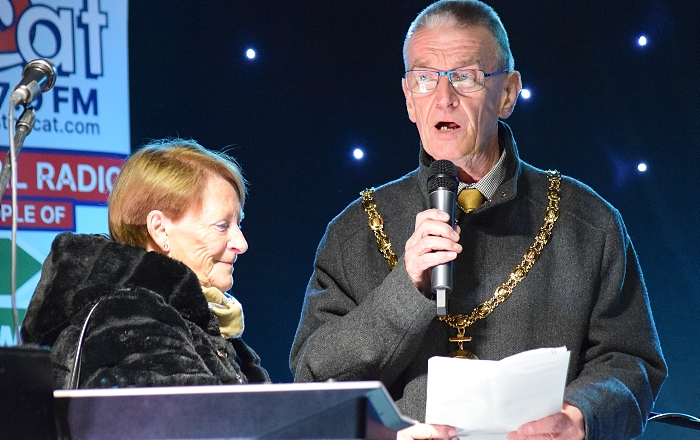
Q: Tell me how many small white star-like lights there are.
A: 5